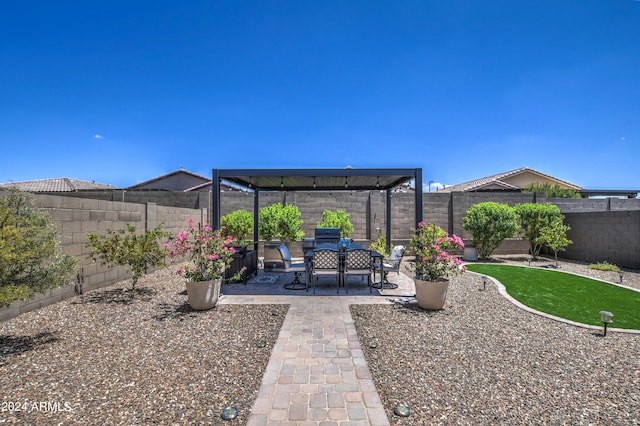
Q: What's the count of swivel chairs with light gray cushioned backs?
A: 2